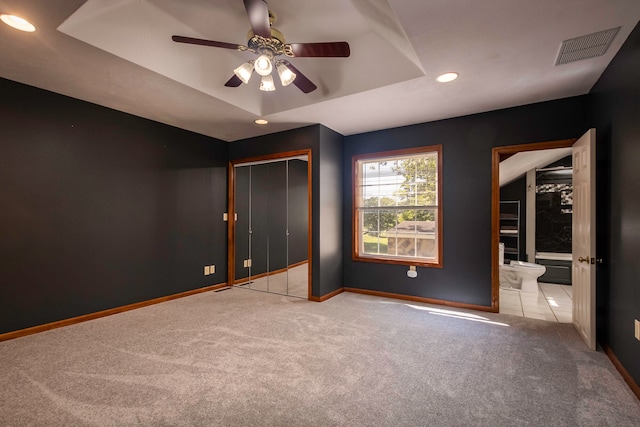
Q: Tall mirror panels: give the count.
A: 4